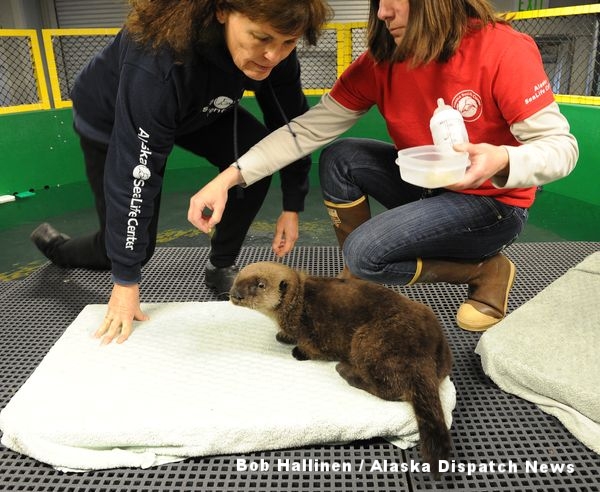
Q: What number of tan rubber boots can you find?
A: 2